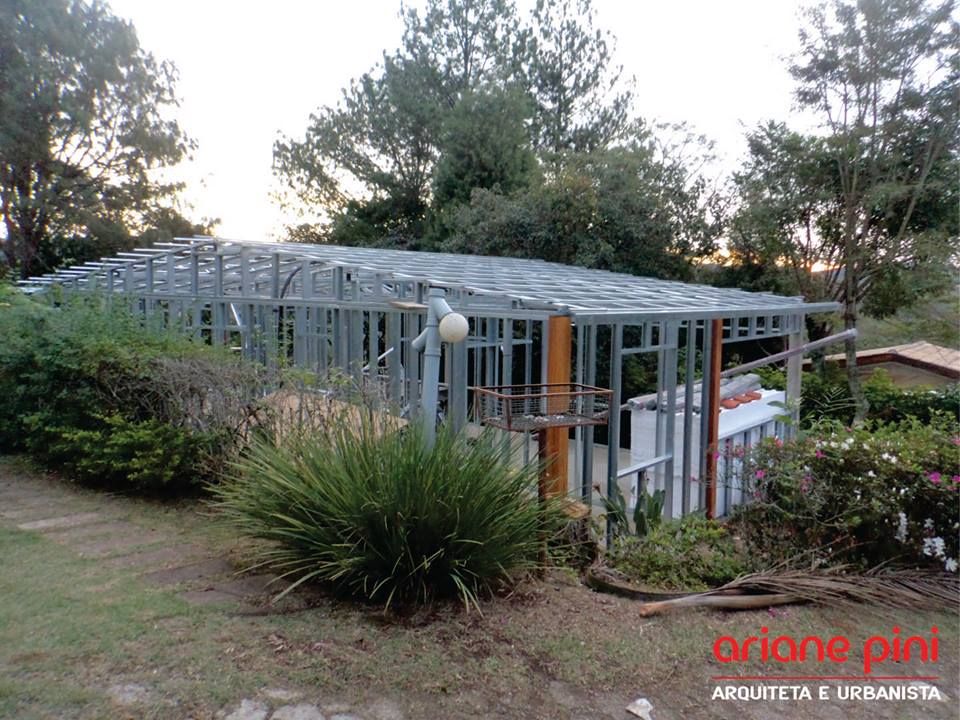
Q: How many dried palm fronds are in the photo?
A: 1